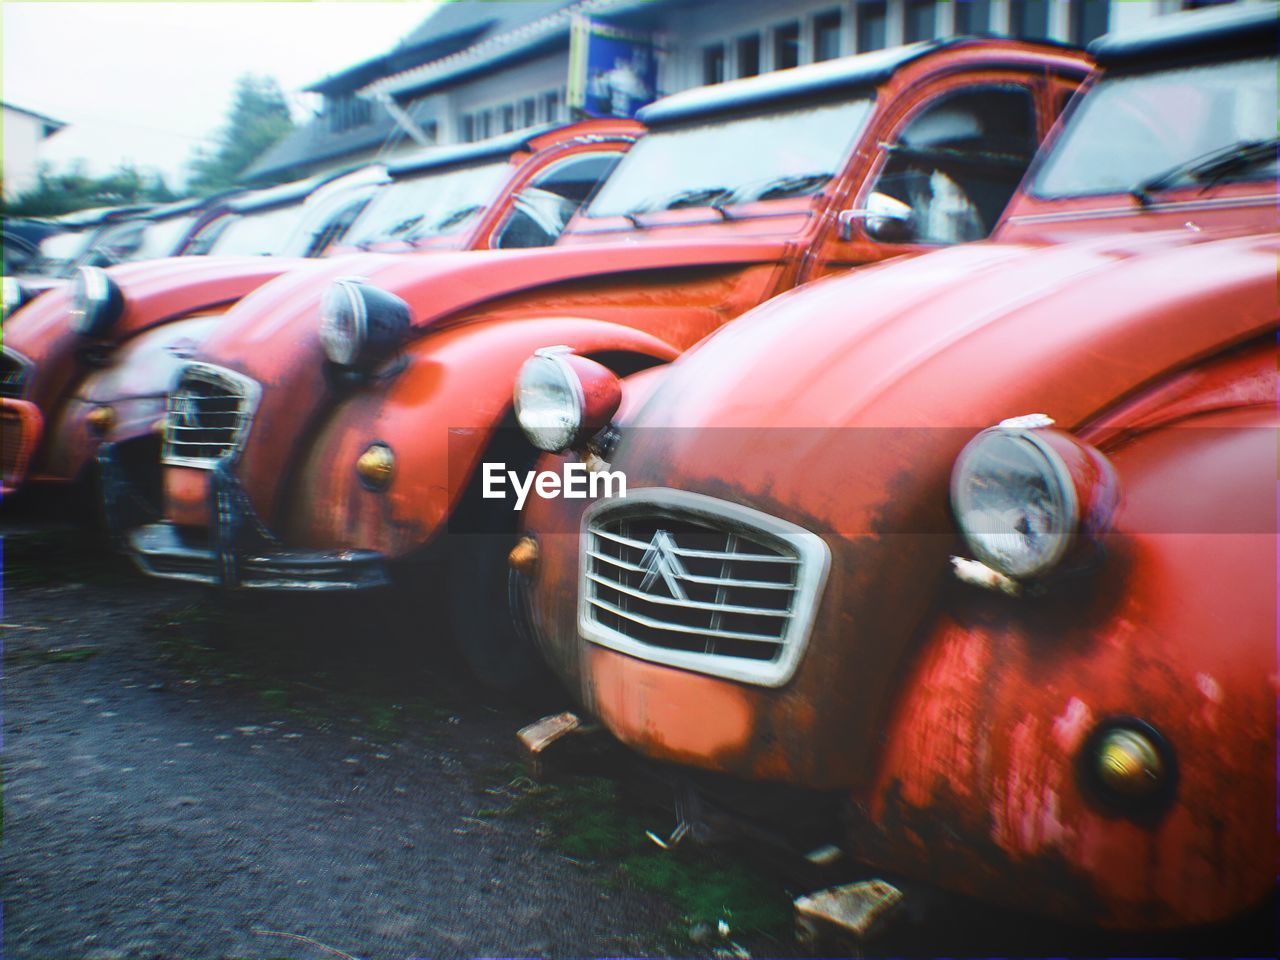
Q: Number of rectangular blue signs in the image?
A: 1